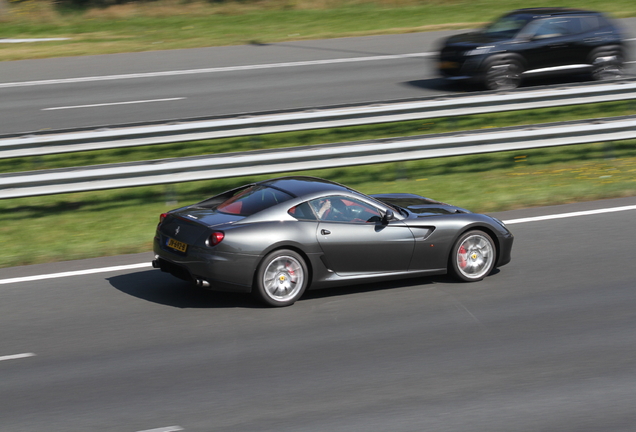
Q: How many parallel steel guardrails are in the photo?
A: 2